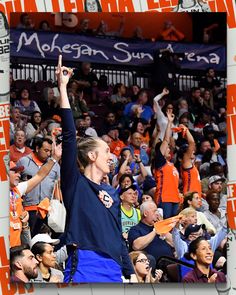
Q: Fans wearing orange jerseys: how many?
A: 2